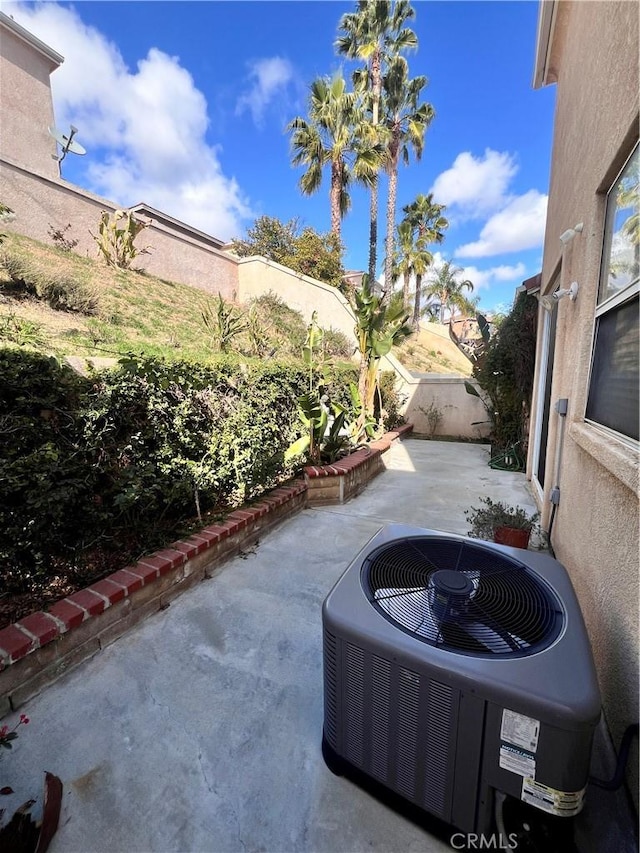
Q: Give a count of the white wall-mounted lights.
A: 2